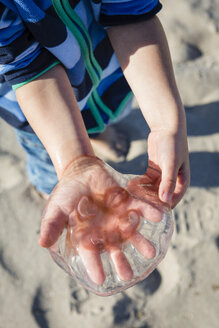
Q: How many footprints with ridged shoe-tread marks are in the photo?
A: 1